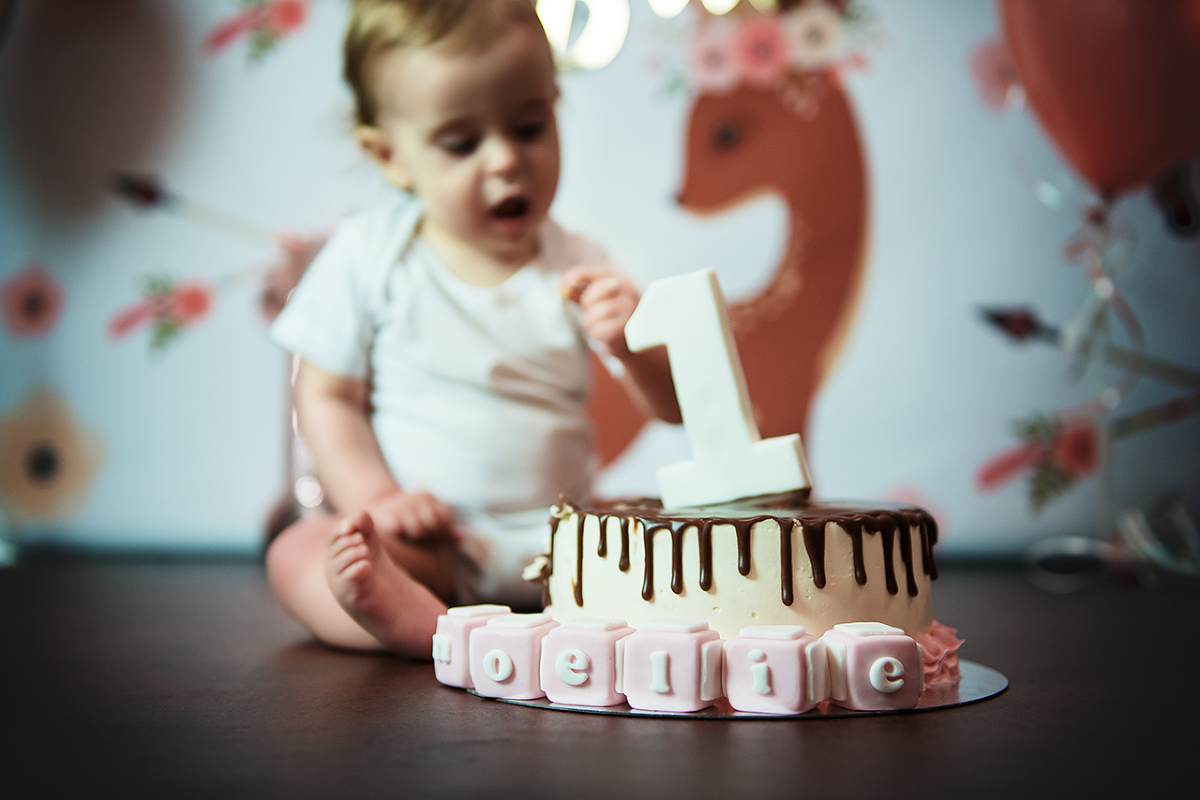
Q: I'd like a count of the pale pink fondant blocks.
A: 6